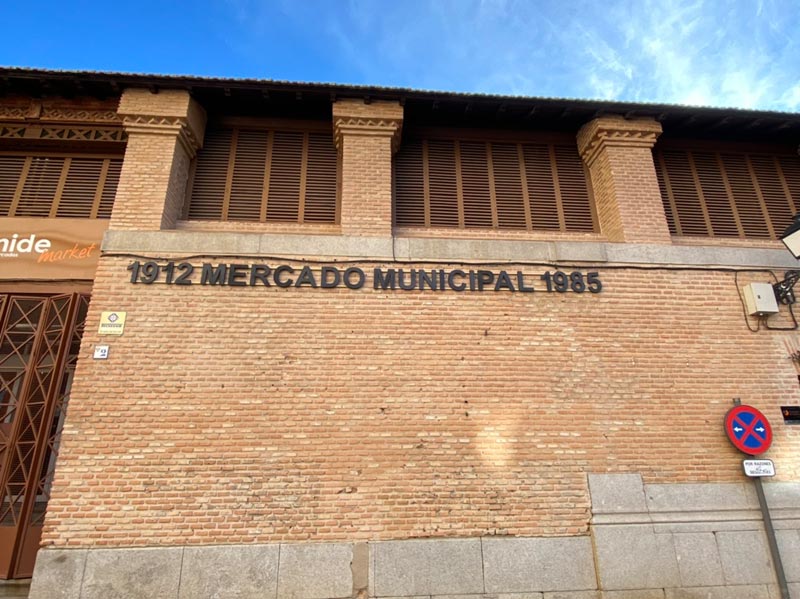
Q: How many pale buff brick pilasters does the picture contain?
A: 3